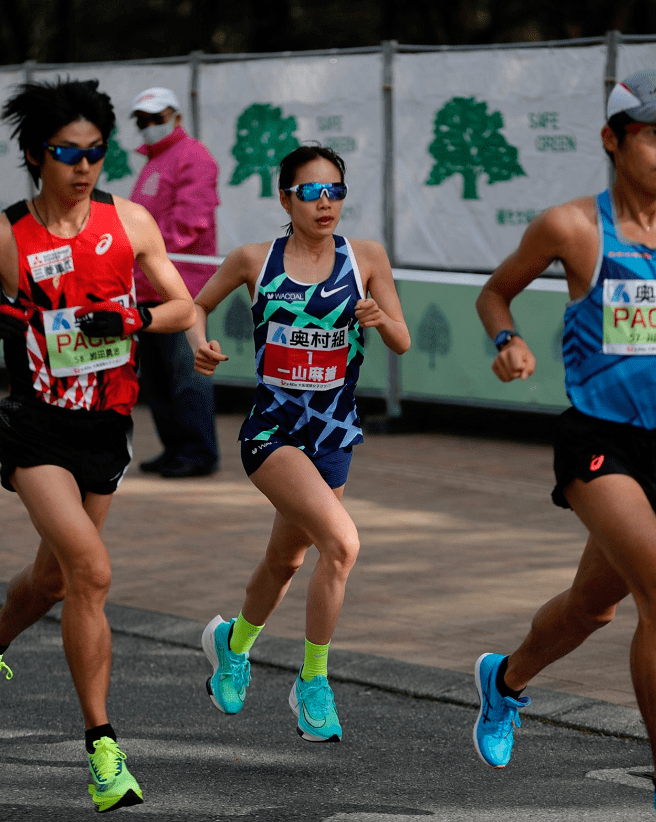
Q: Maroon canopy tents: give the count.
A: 0